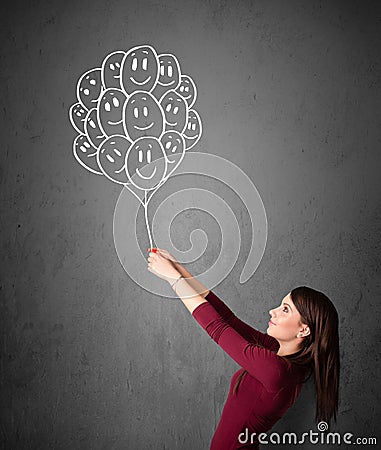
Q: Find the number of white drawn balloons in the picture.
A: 15